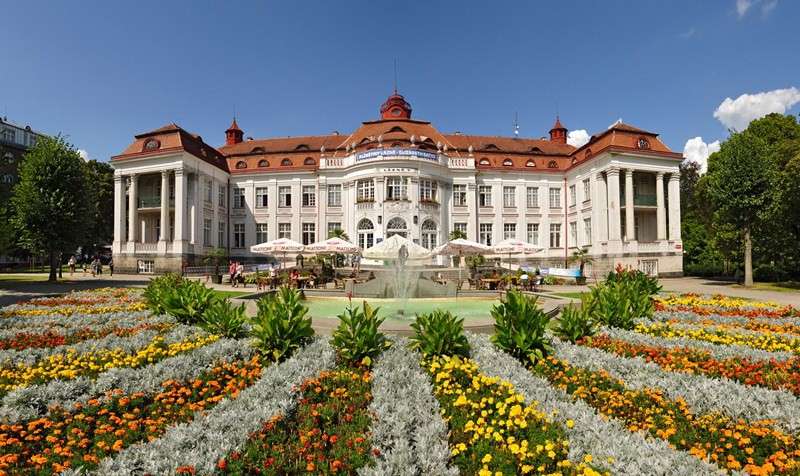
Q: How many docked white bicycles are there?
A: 0